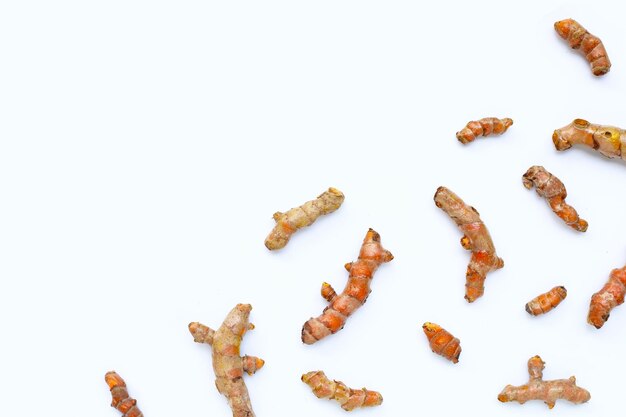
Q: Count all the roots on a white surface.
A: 14